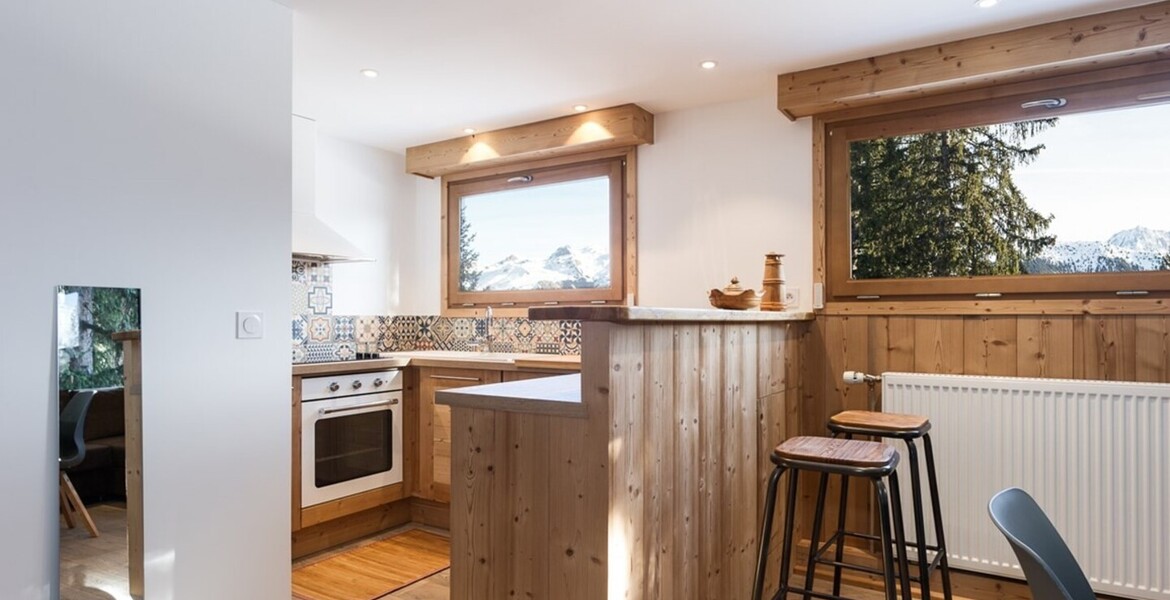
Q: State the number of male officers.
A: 0